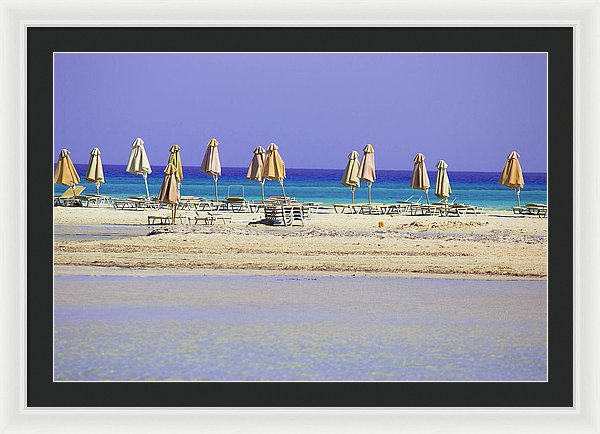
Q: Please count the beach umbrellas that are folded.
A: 13